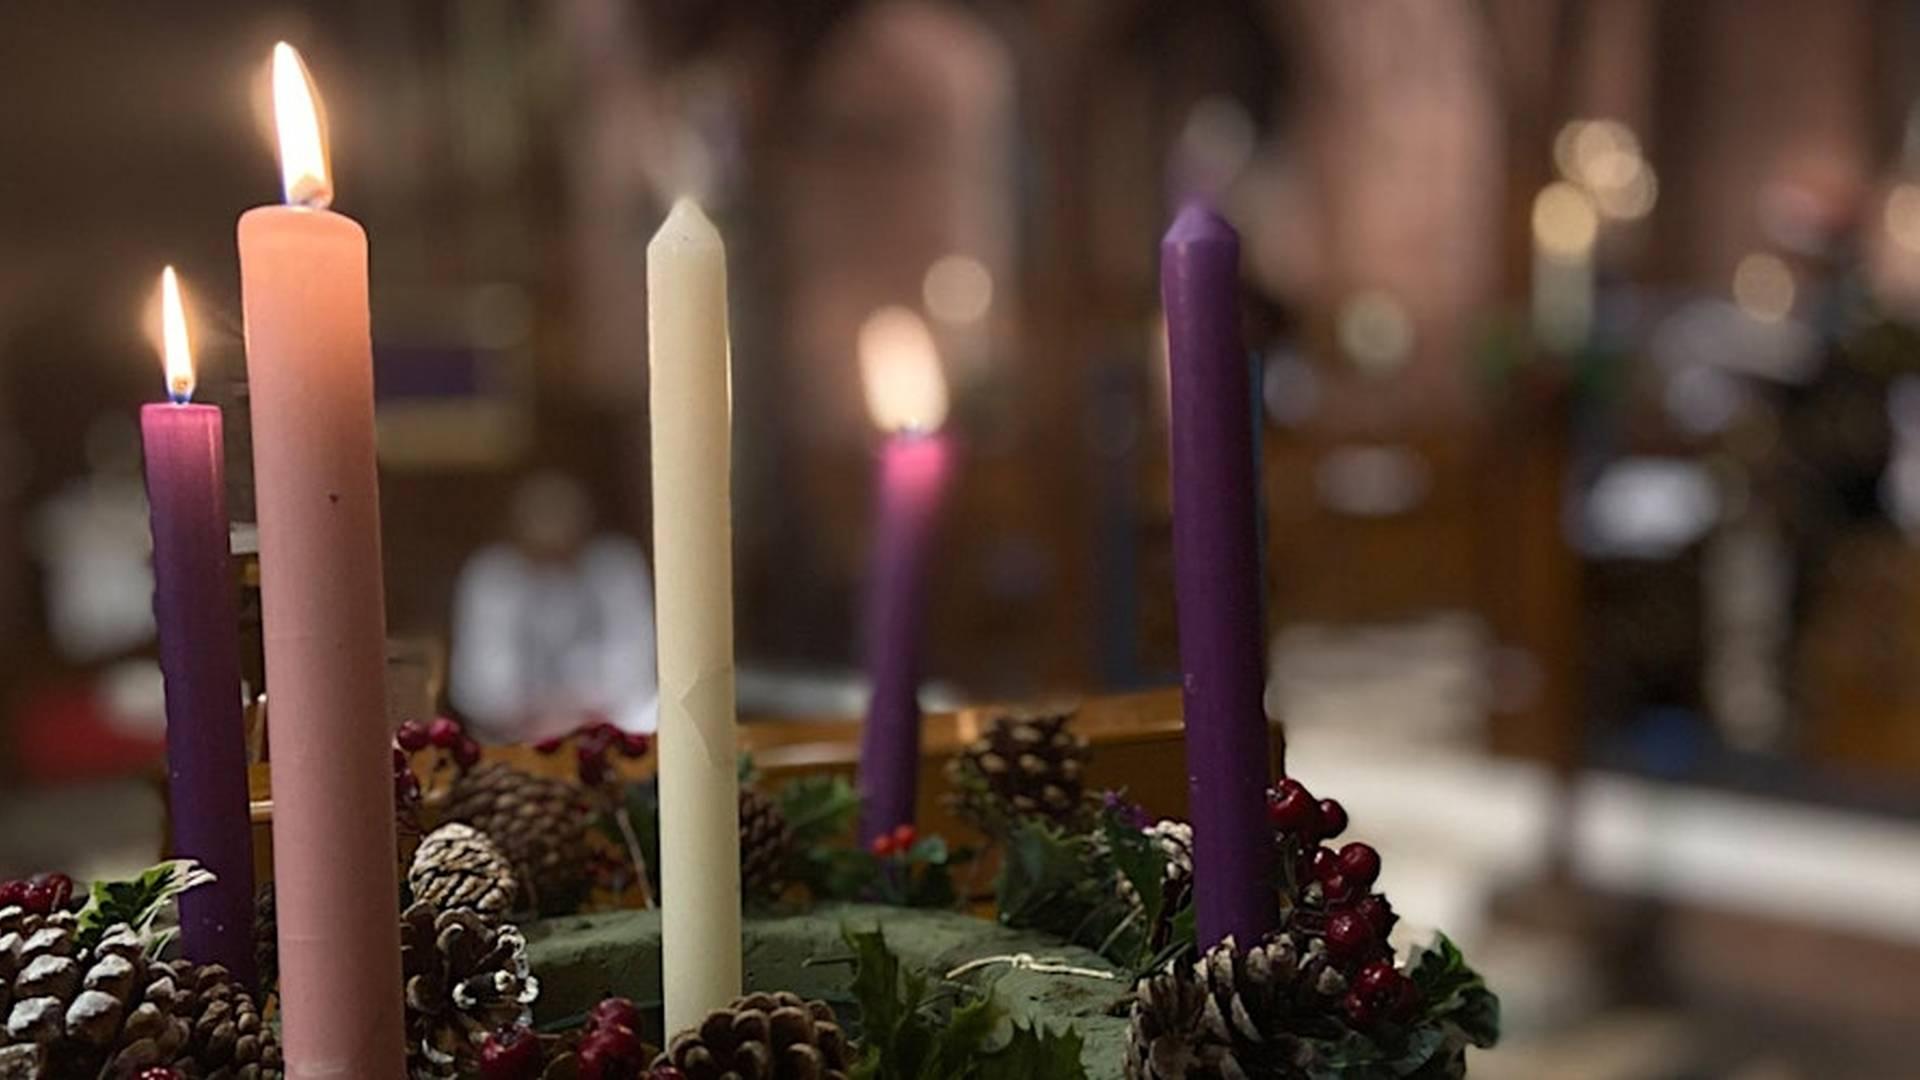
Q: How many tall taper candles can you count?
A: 5